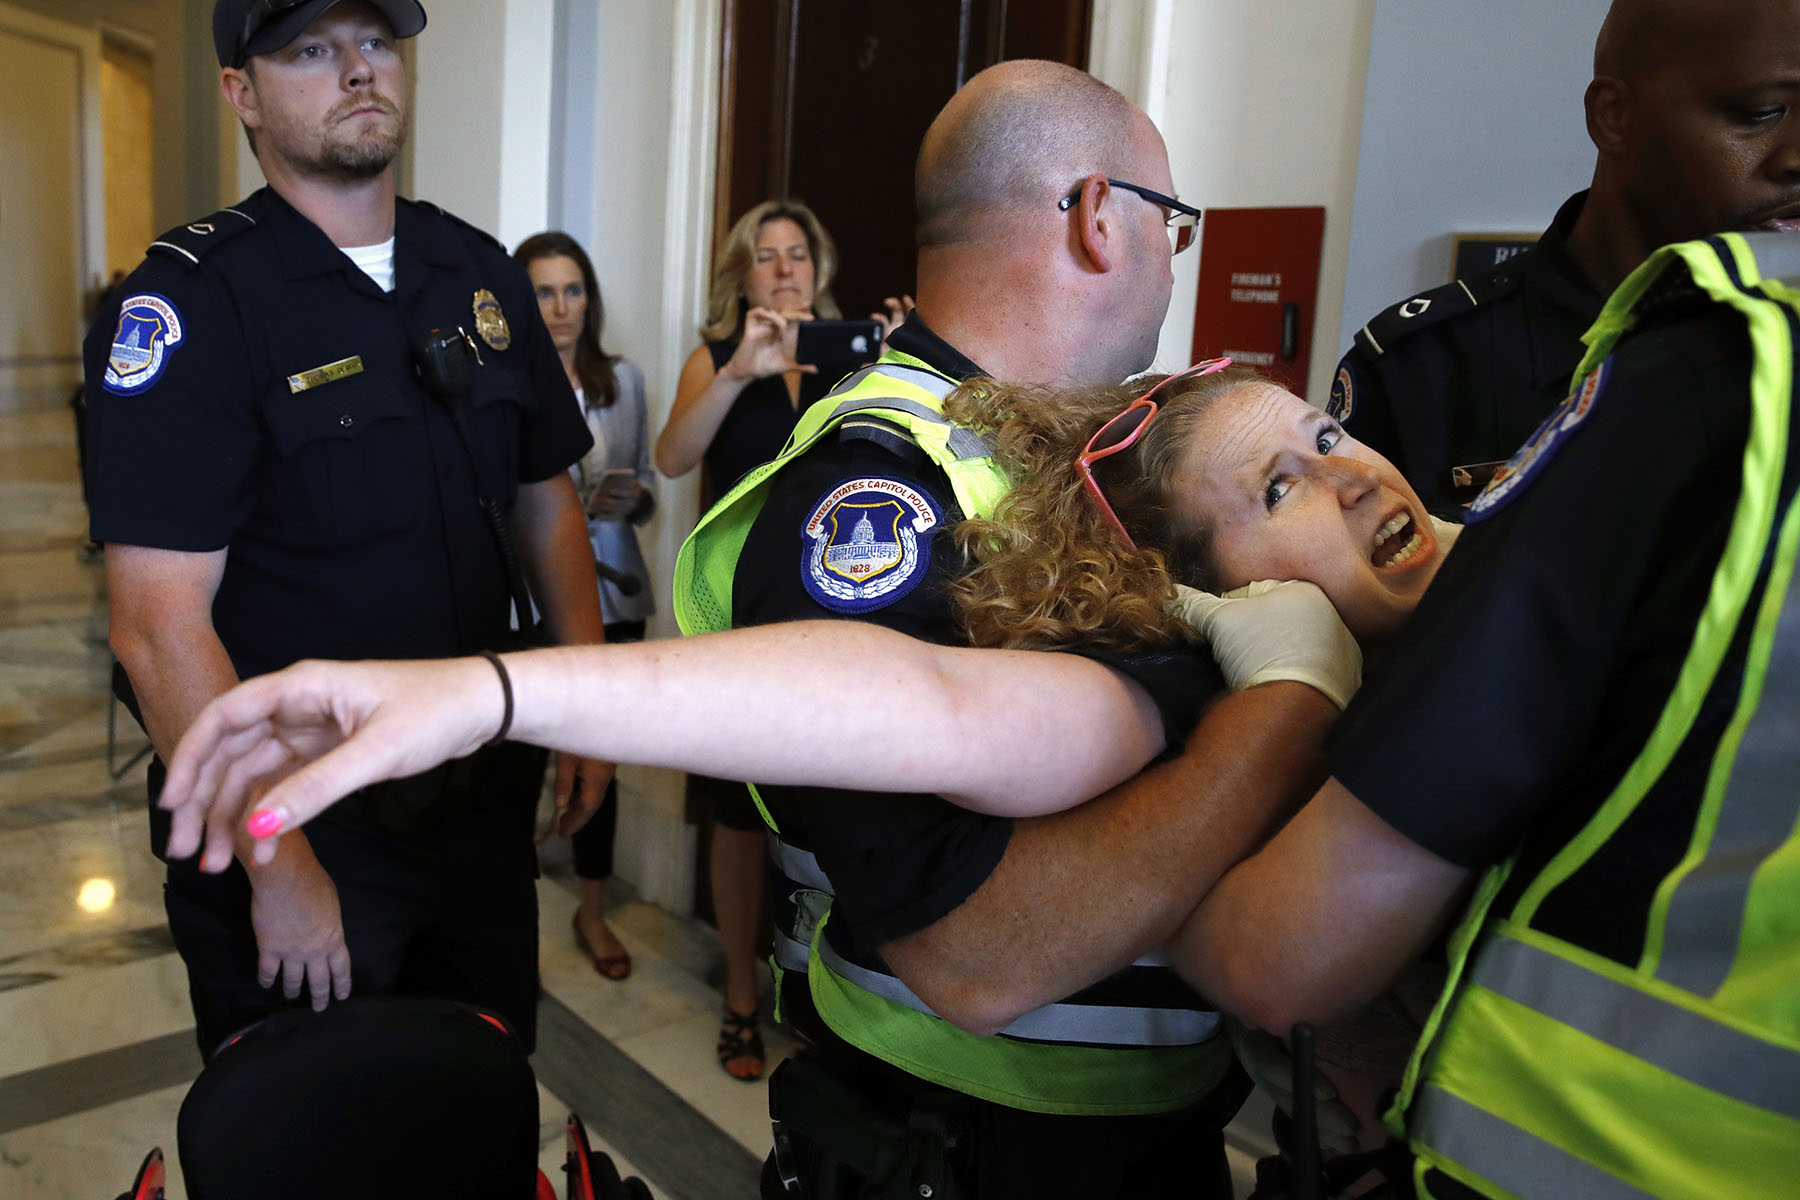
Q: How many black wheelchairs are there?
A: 1